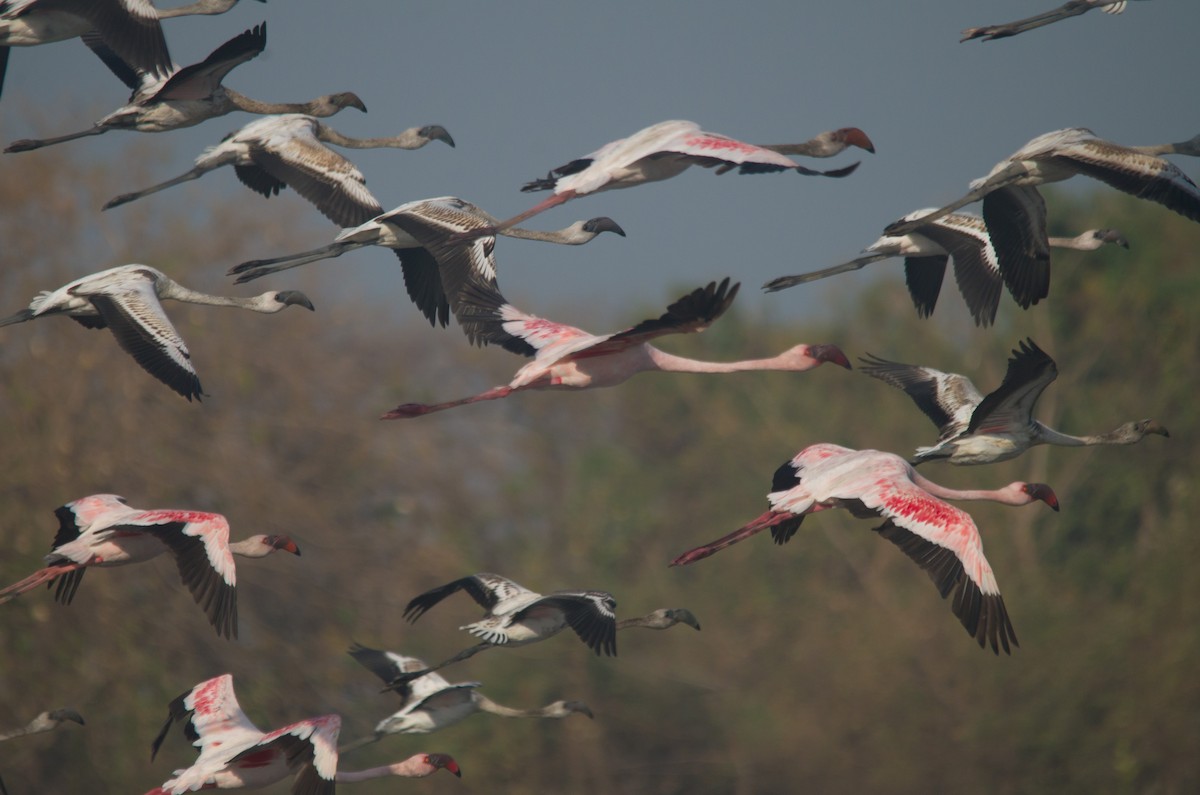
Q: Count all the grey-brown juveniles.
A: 12